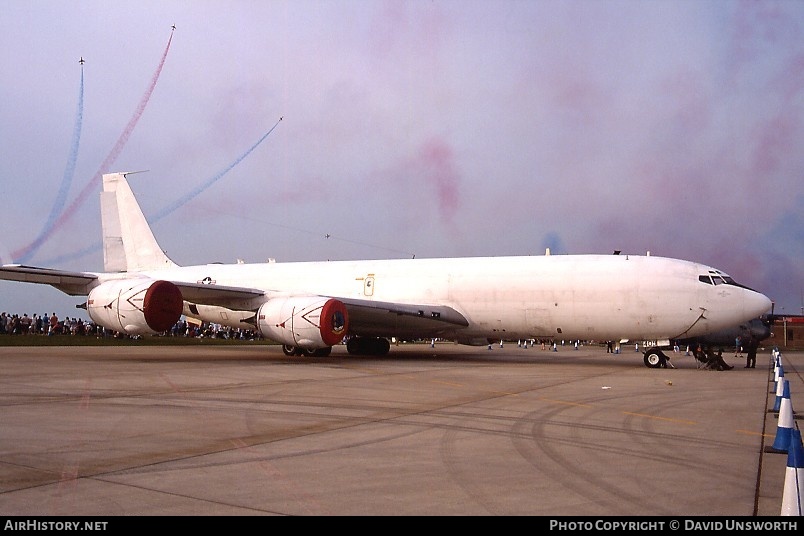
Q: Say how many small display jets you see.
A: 4